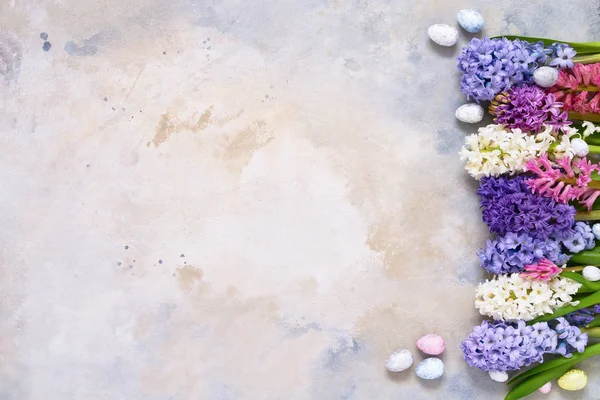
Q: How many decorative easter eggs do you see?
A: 13